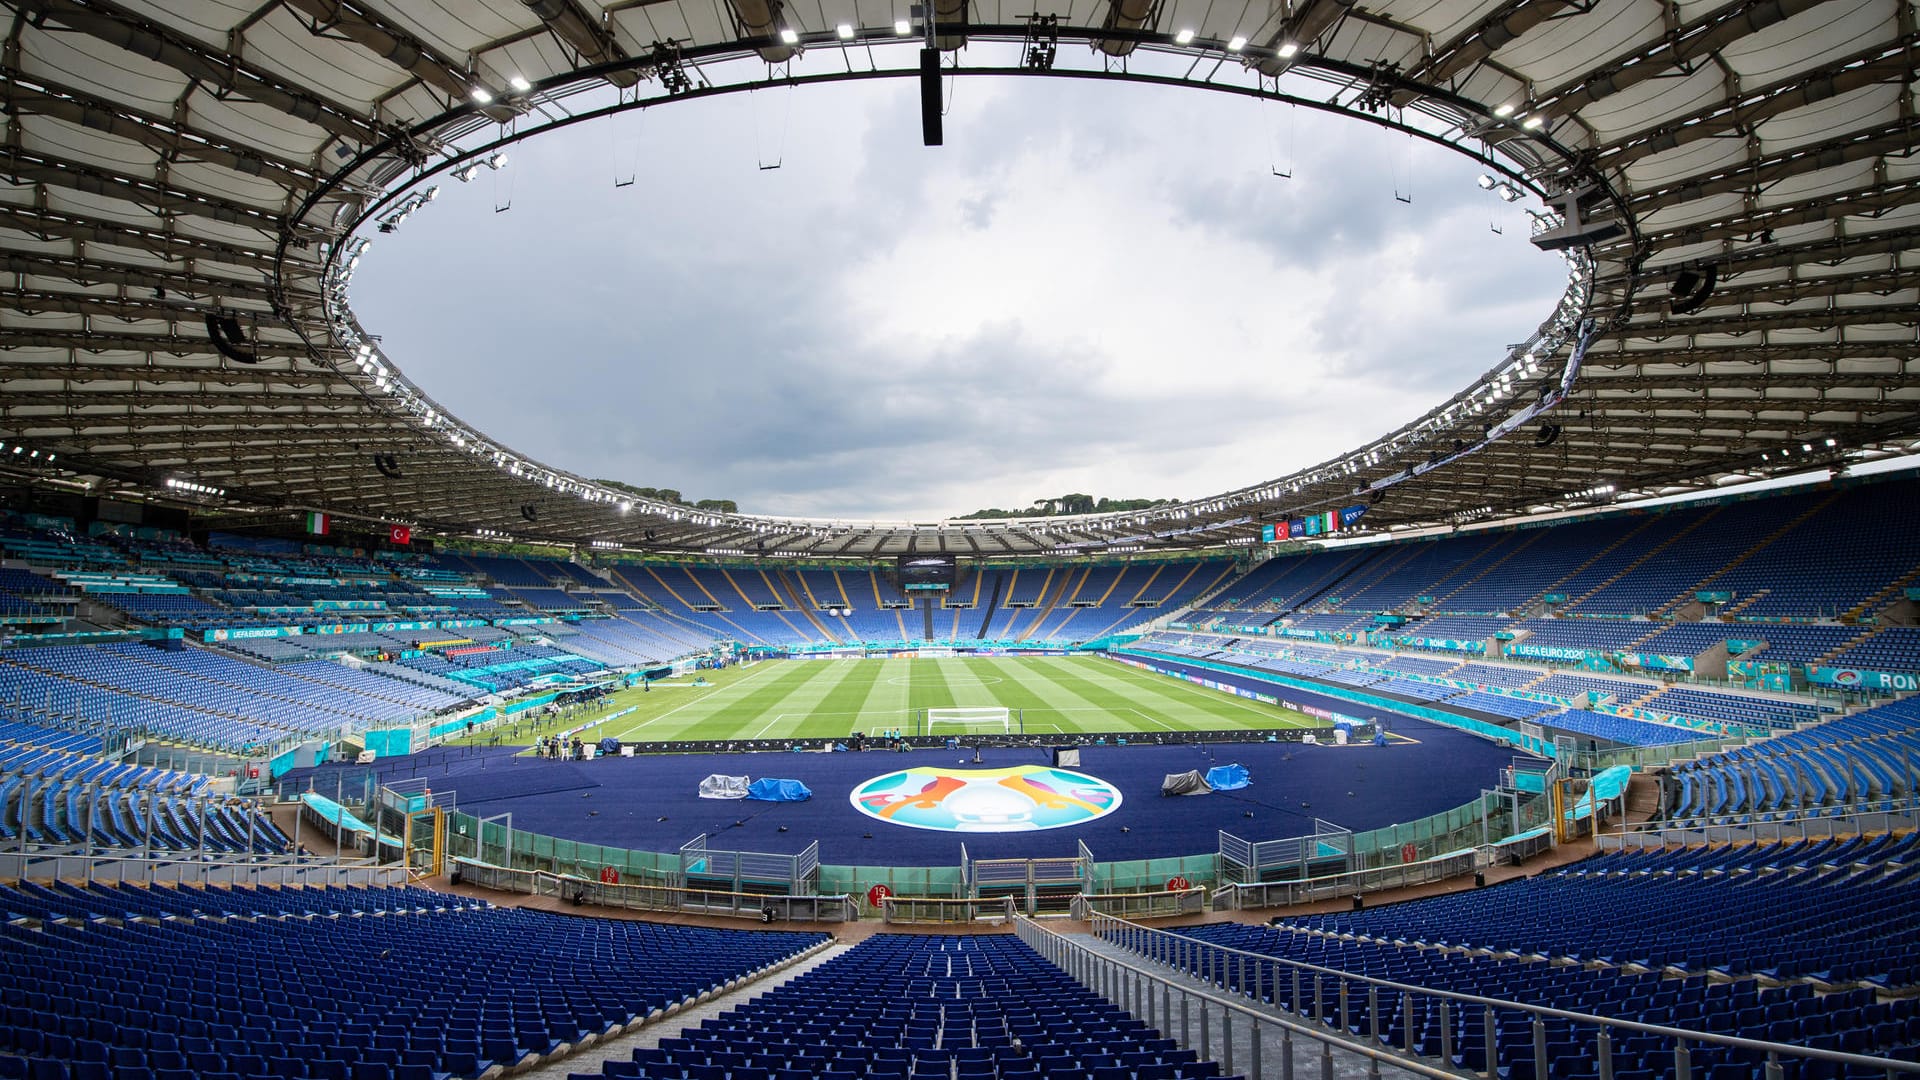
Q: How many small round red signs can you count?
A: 4